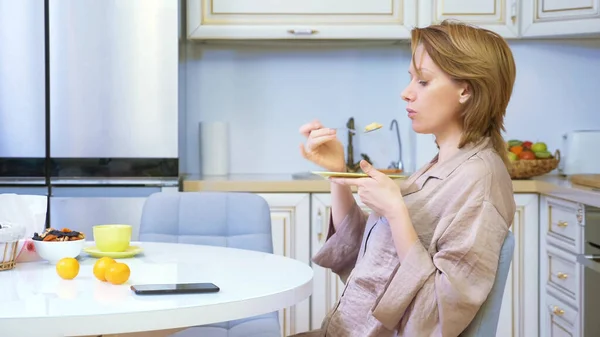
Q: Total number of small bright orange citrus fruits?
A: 3